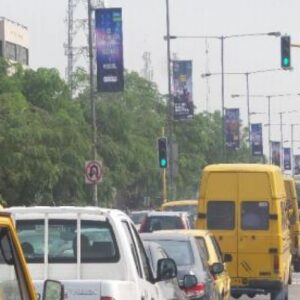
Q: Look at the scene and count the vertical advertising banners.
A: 7